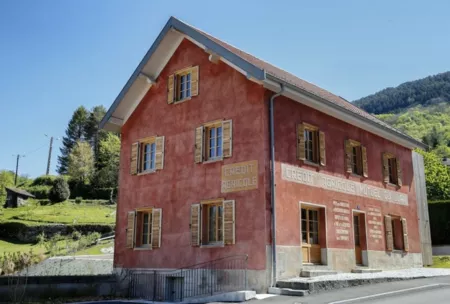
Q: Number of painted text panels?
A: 4